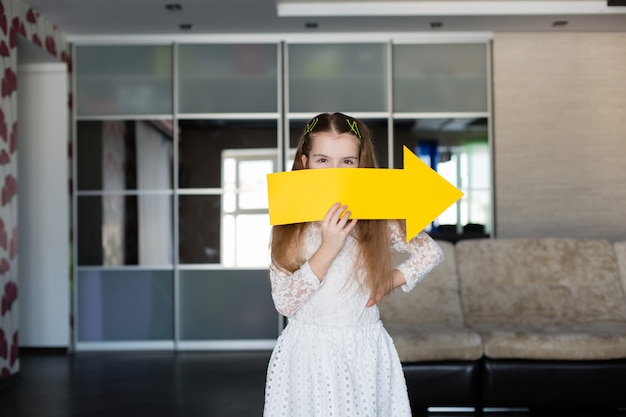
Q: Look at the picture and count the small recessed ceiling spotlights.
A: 5